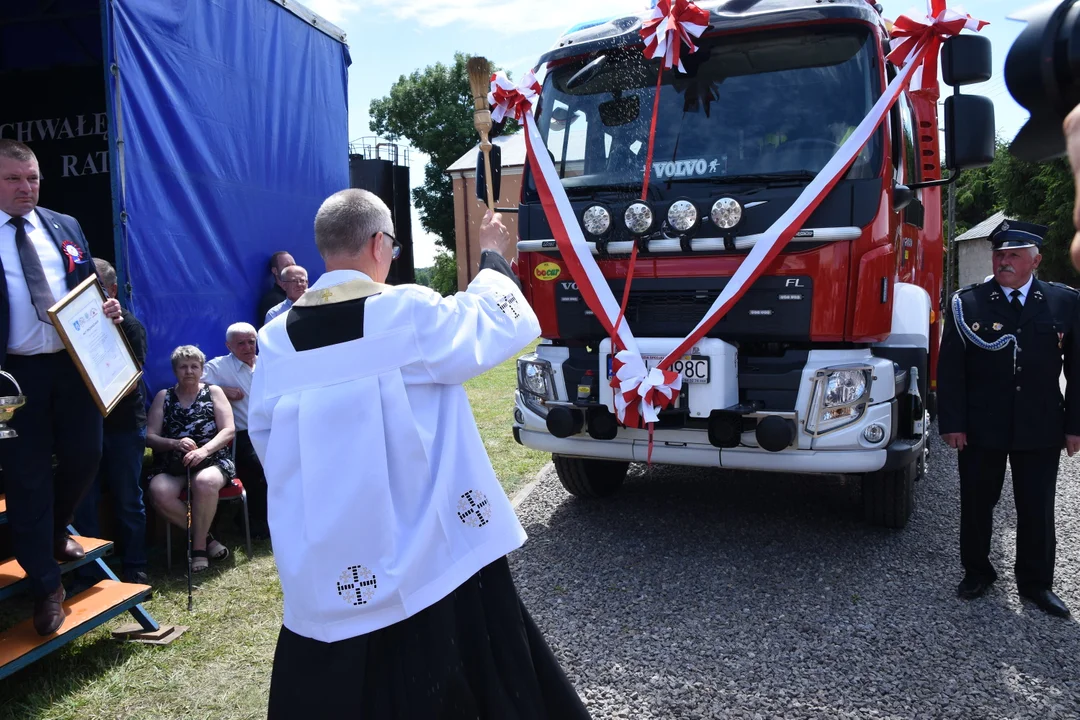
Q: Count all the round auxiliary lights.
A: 4